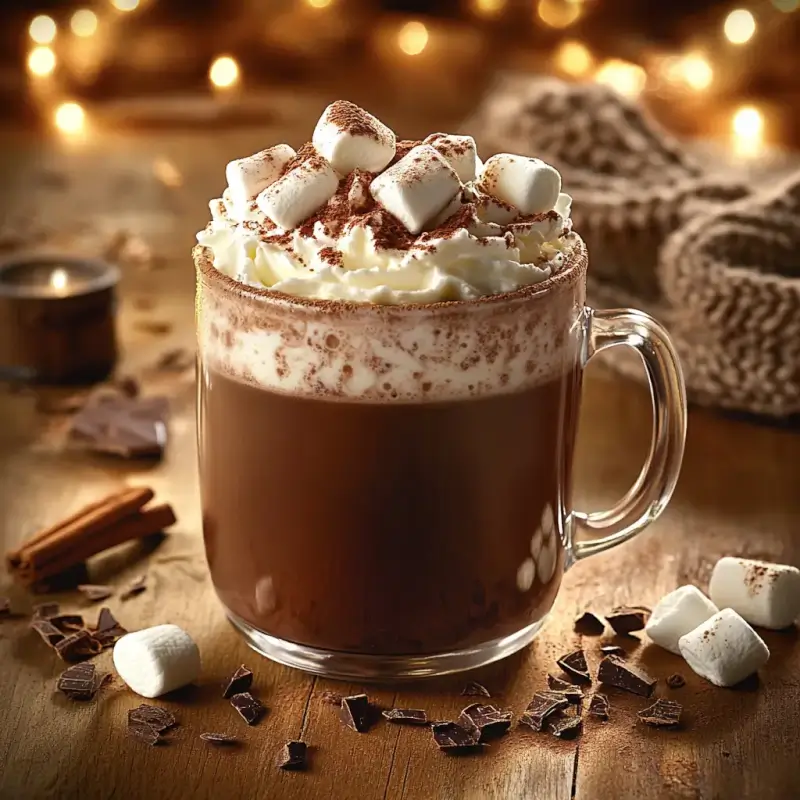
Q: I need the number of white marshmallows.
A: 10